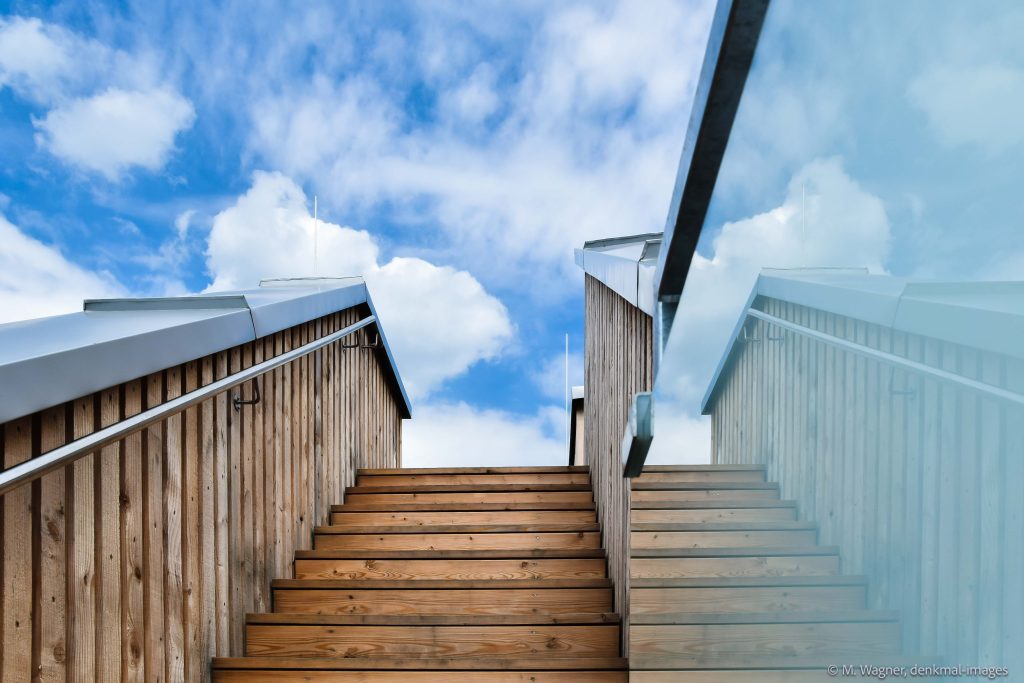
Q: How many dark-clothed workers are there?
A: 0